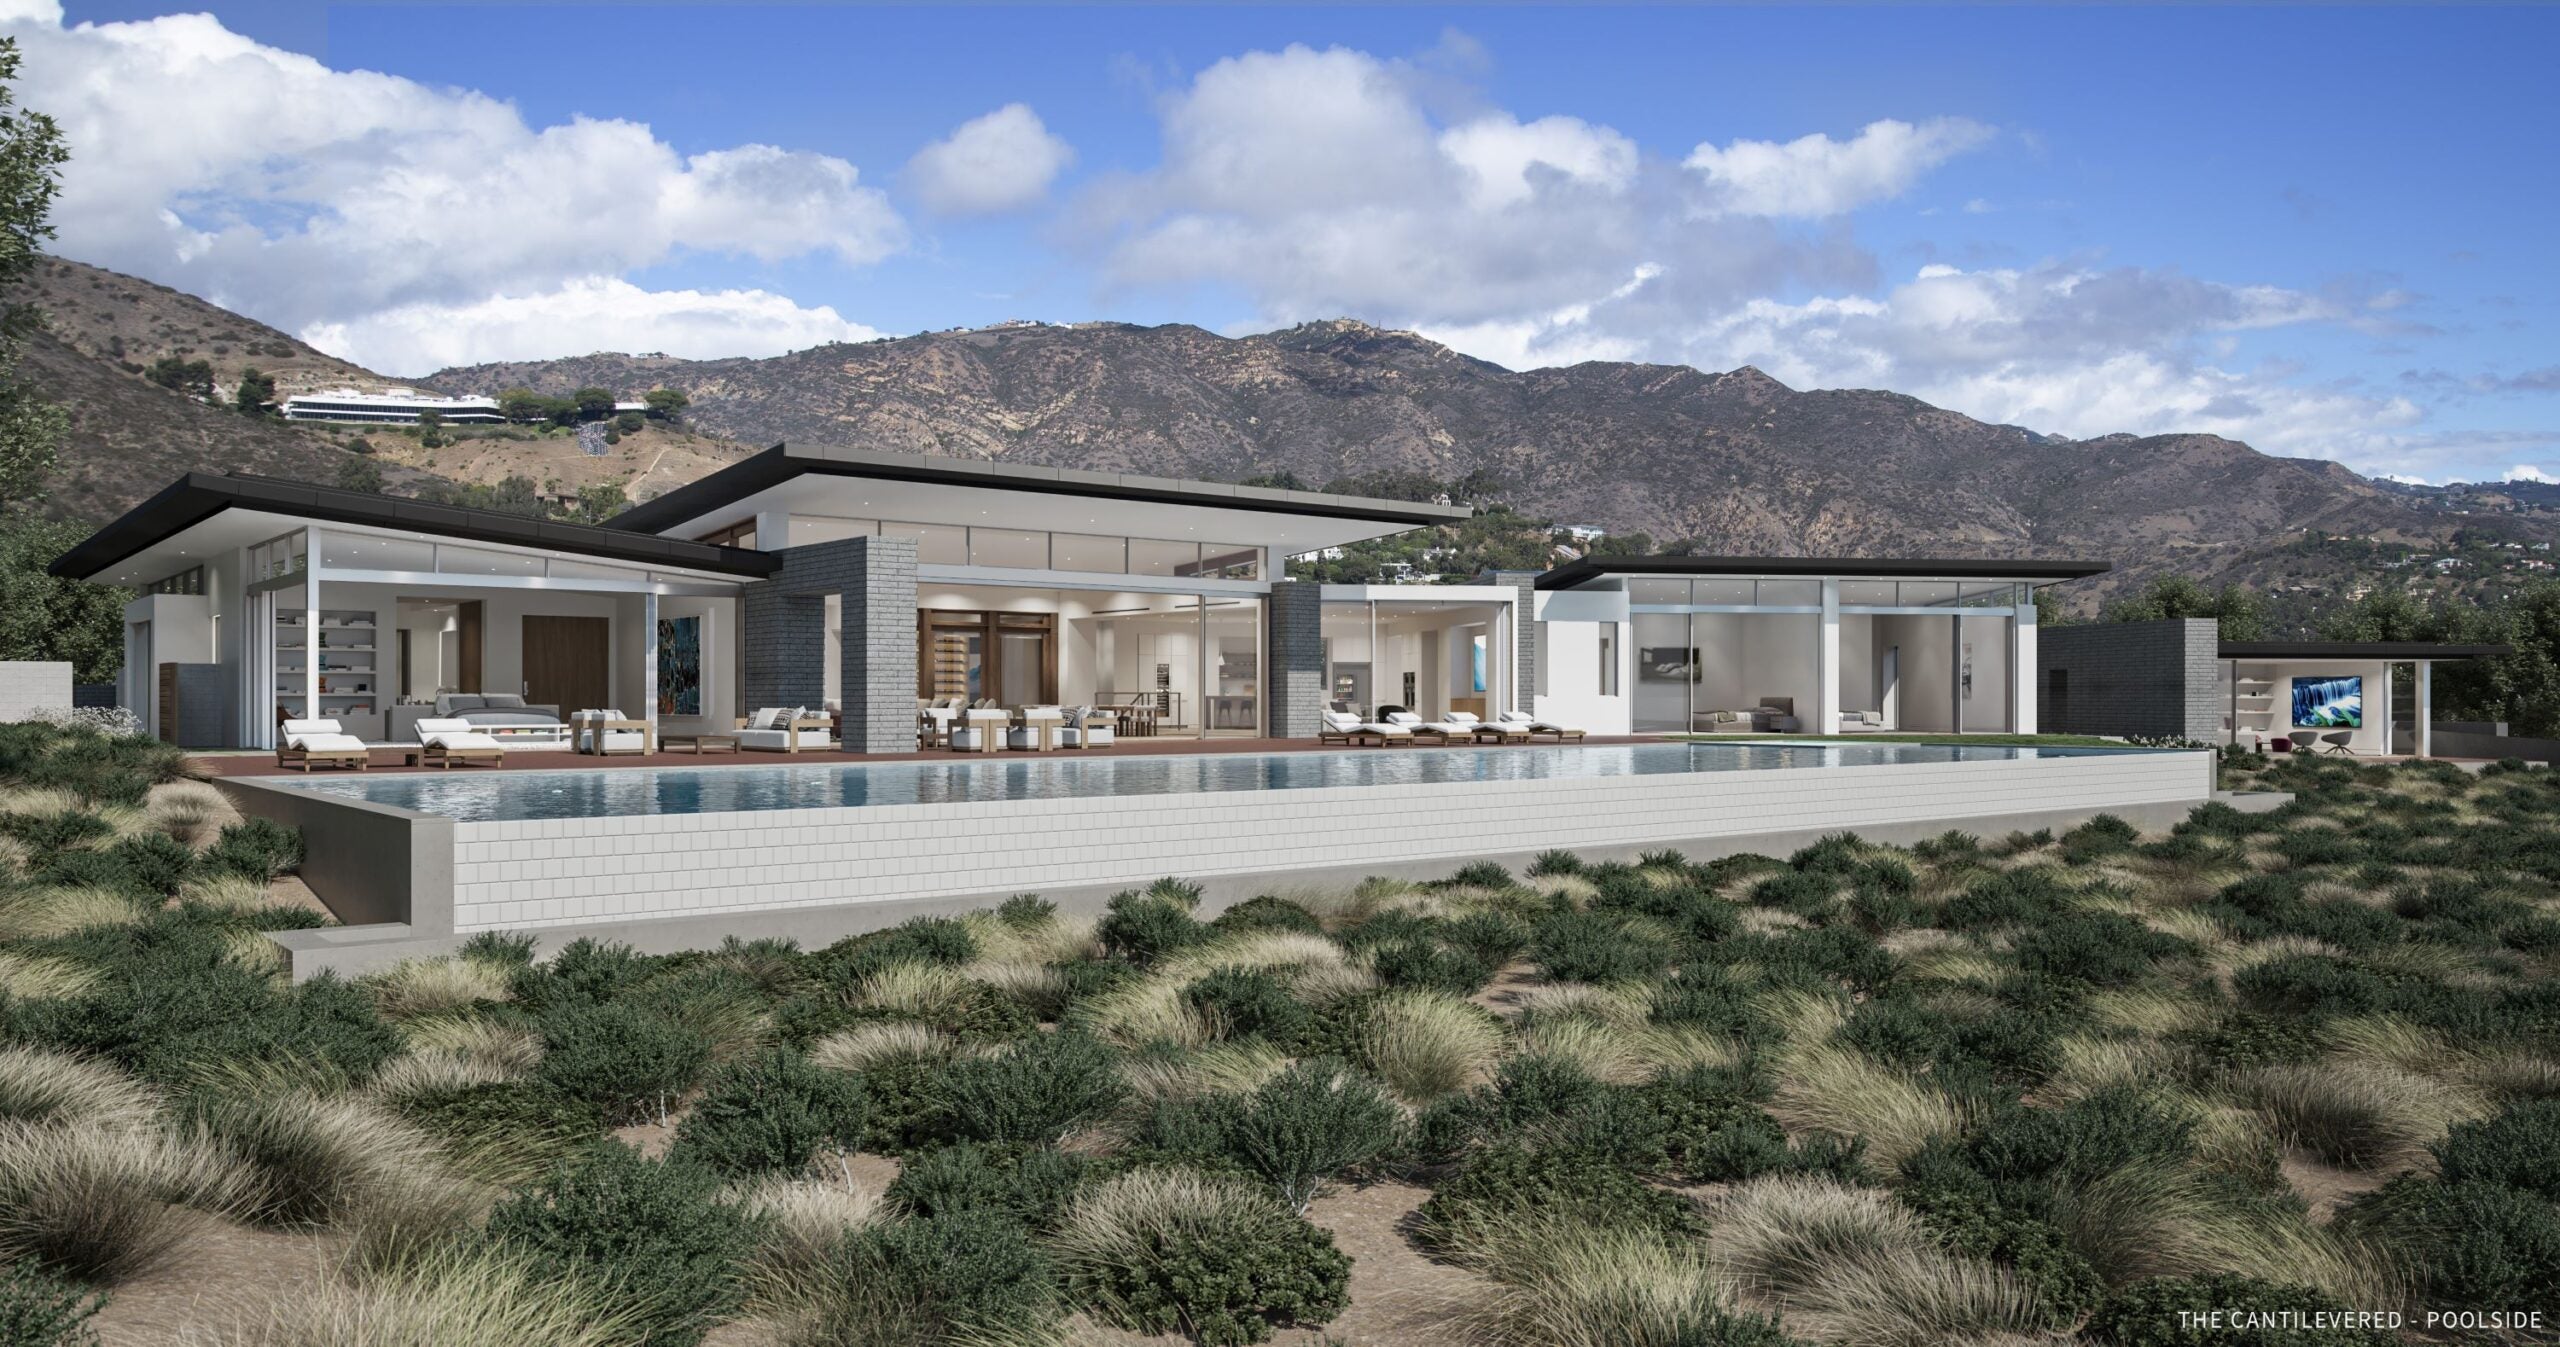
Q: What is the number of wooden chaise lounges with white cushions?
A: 6